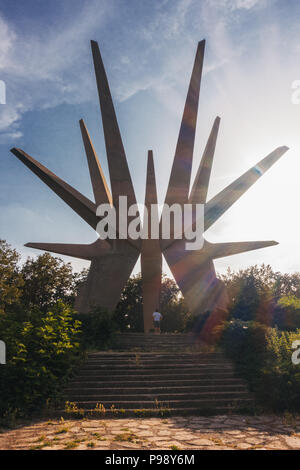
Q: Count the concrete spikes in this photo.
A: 9